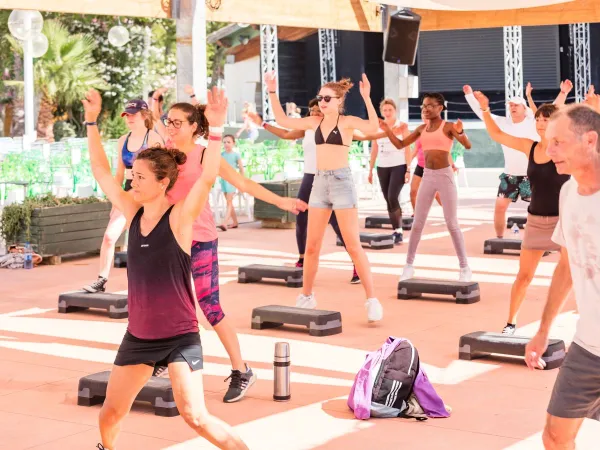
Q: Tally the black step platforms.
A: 11